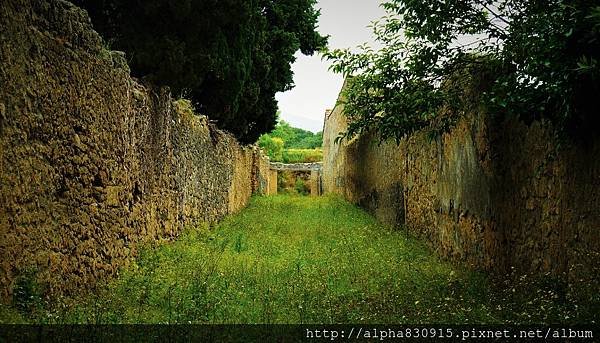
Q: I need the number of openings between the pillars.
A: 1